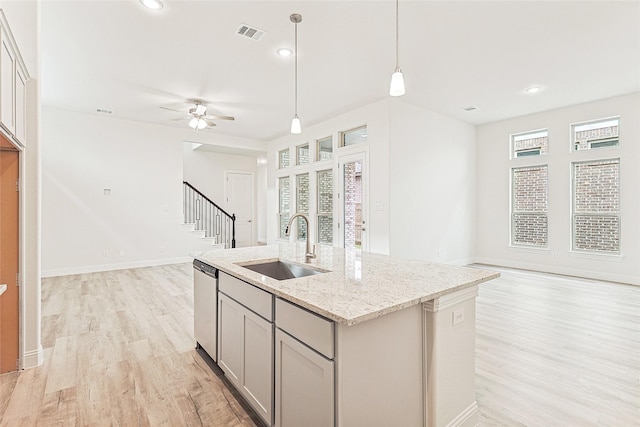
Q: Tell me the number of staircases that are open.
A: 1